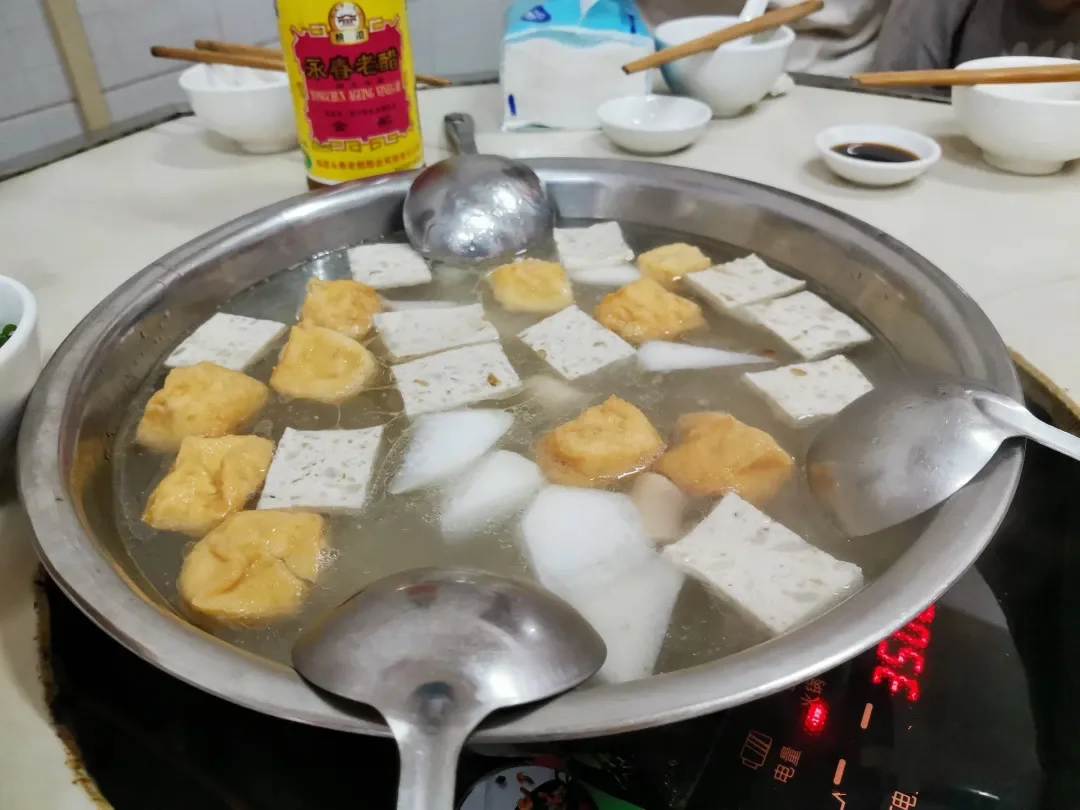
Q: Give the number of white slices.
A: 11